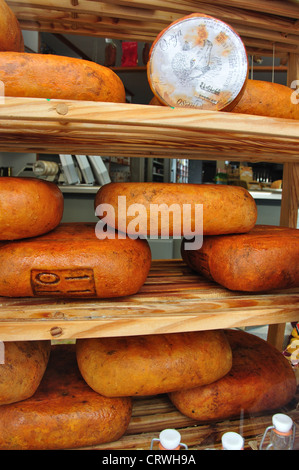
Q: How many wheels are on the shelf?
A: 12